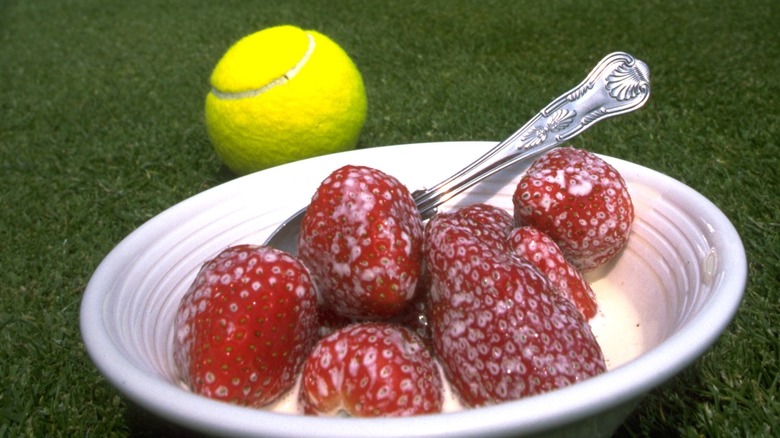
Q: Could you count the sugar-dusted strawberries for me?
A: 7